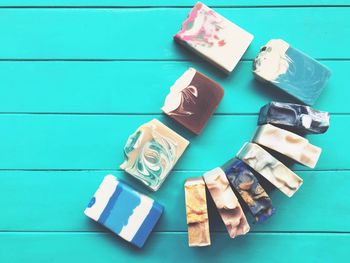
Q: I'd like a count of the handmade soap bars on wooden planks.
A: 11